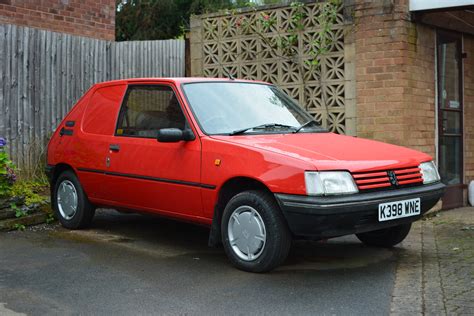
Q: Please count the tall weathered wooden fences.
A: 1